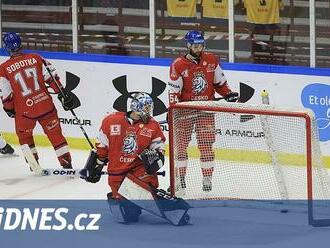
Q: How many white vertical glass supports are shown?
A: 4